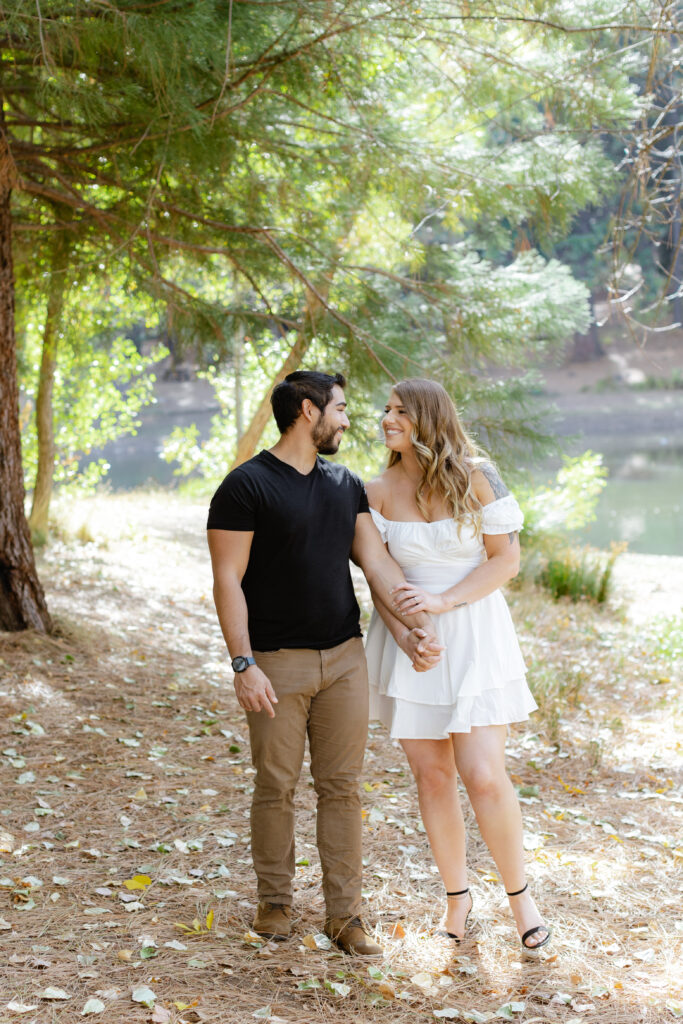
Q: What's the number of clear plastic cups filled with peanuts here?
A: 0